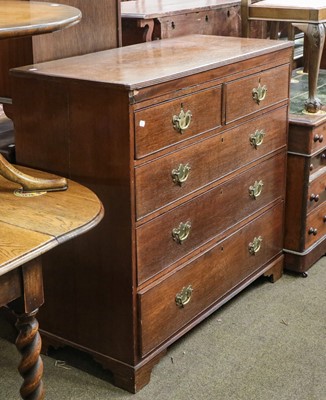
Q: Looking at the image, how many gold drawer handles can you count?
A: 8